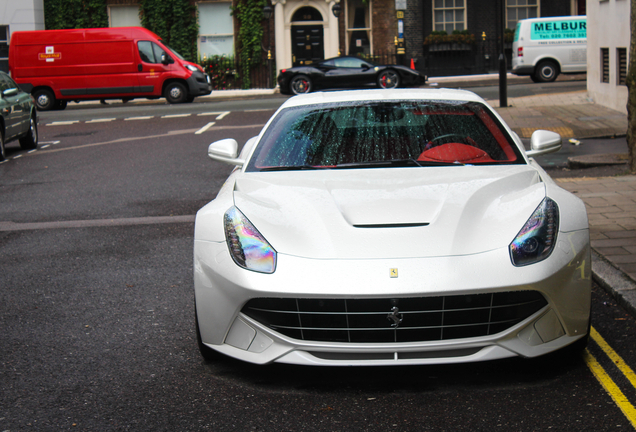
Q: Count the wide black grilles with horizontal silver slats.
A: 1